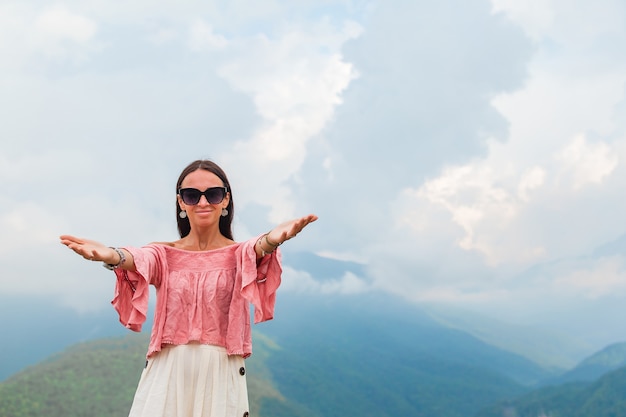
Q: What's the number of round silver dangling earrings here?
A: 2